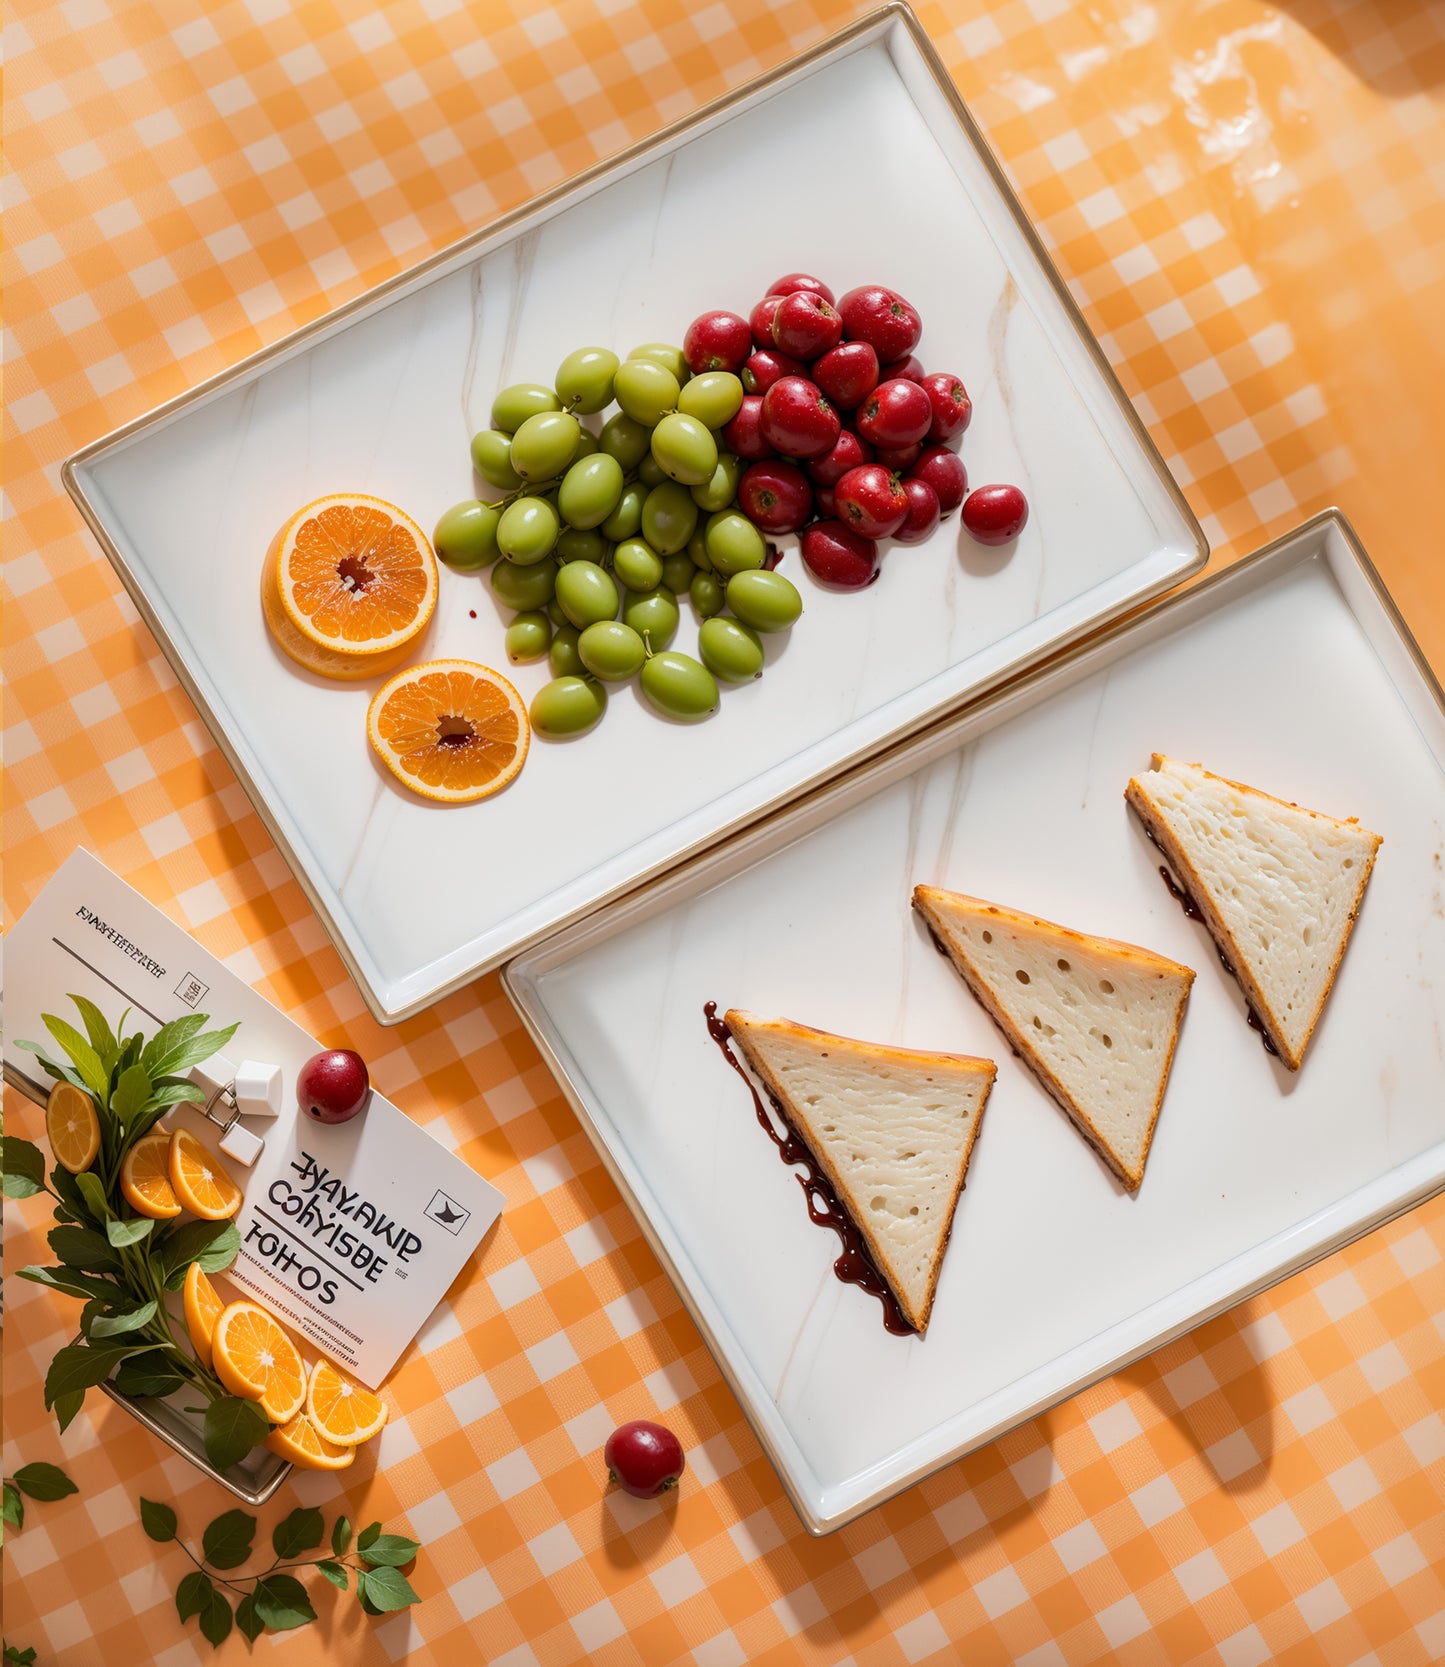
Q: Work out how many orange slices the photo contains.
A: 10